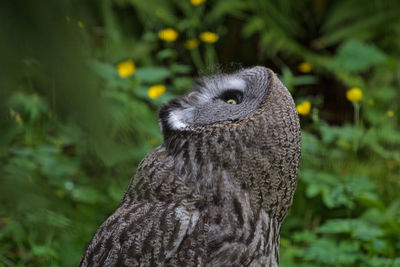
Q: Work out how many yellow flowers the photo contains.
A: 9